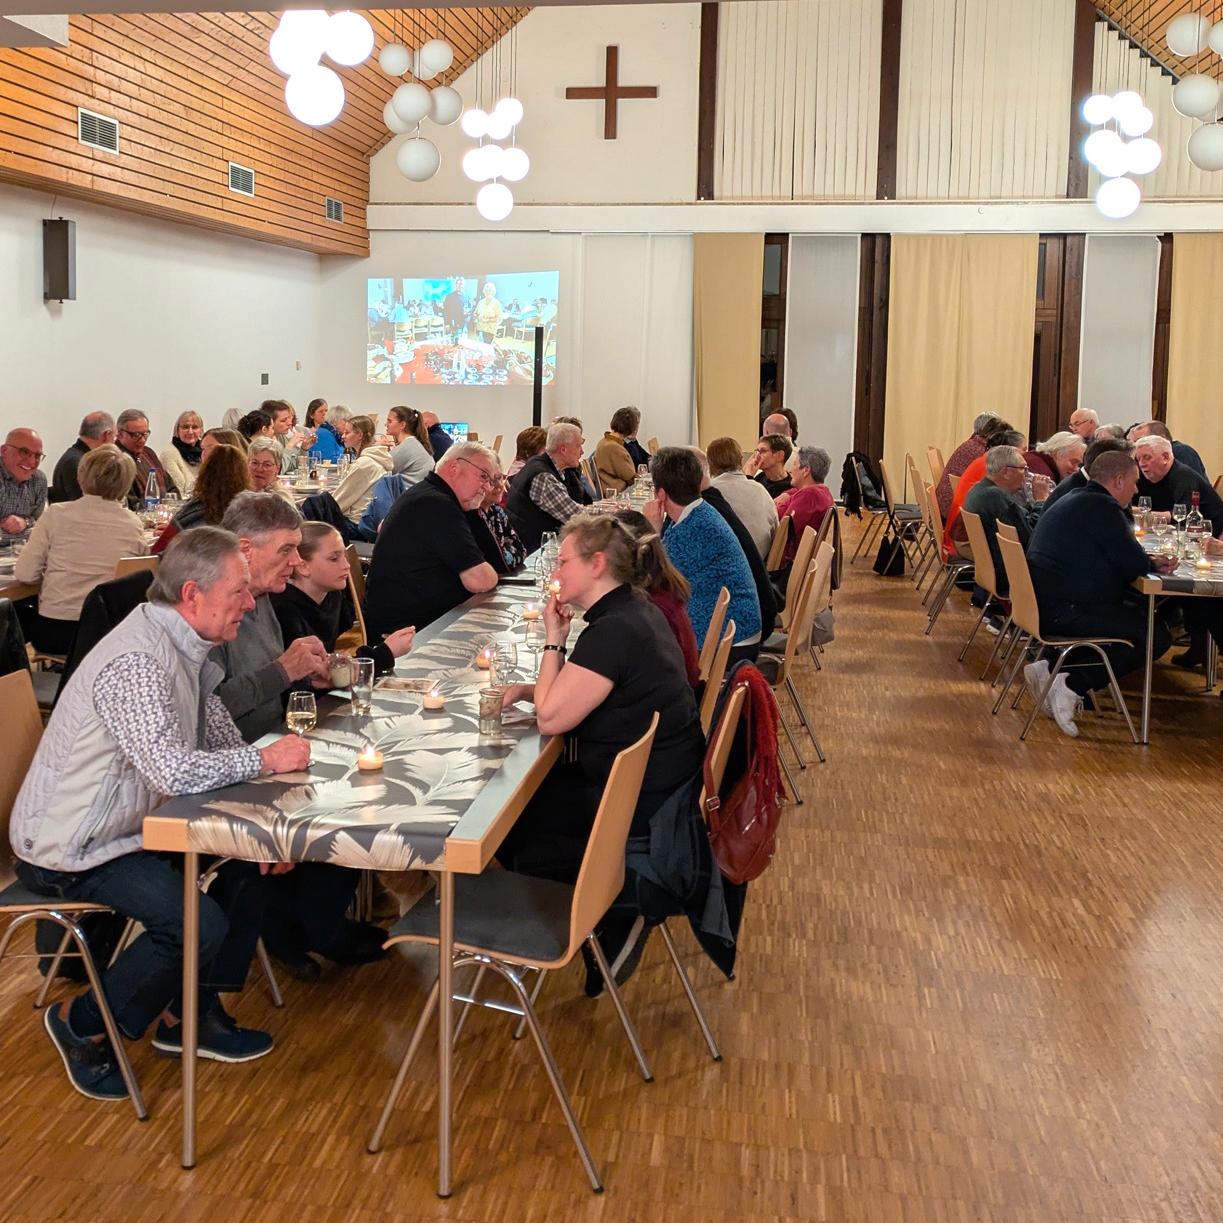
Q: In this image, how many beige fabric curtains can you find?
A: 3